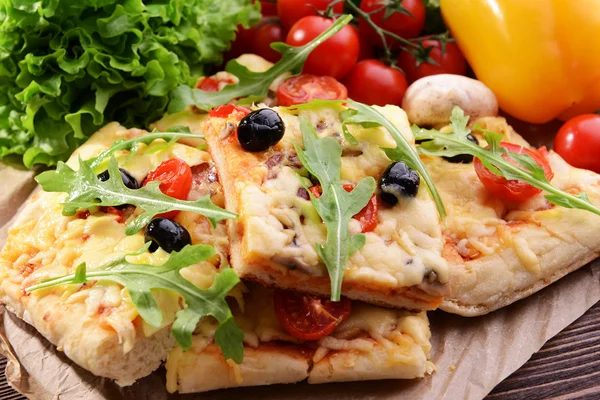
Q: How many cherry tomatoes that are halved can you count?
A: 5